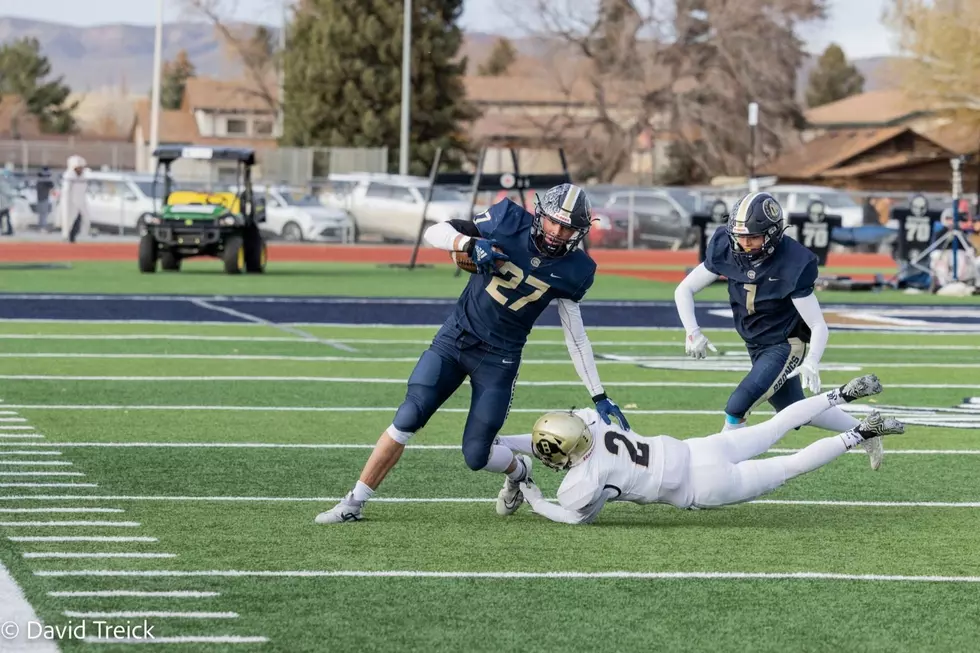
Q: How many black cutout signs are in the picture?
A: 3